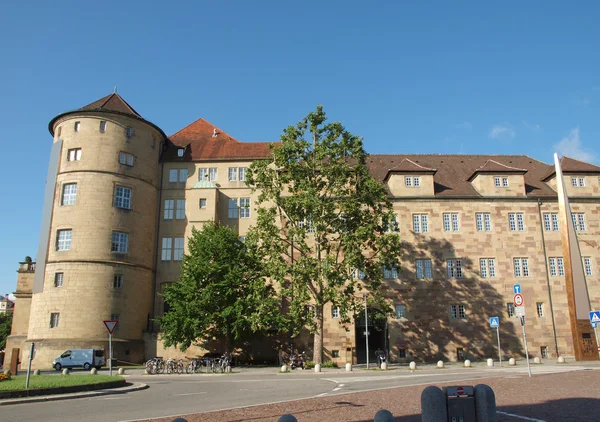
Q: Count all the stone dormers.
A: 3